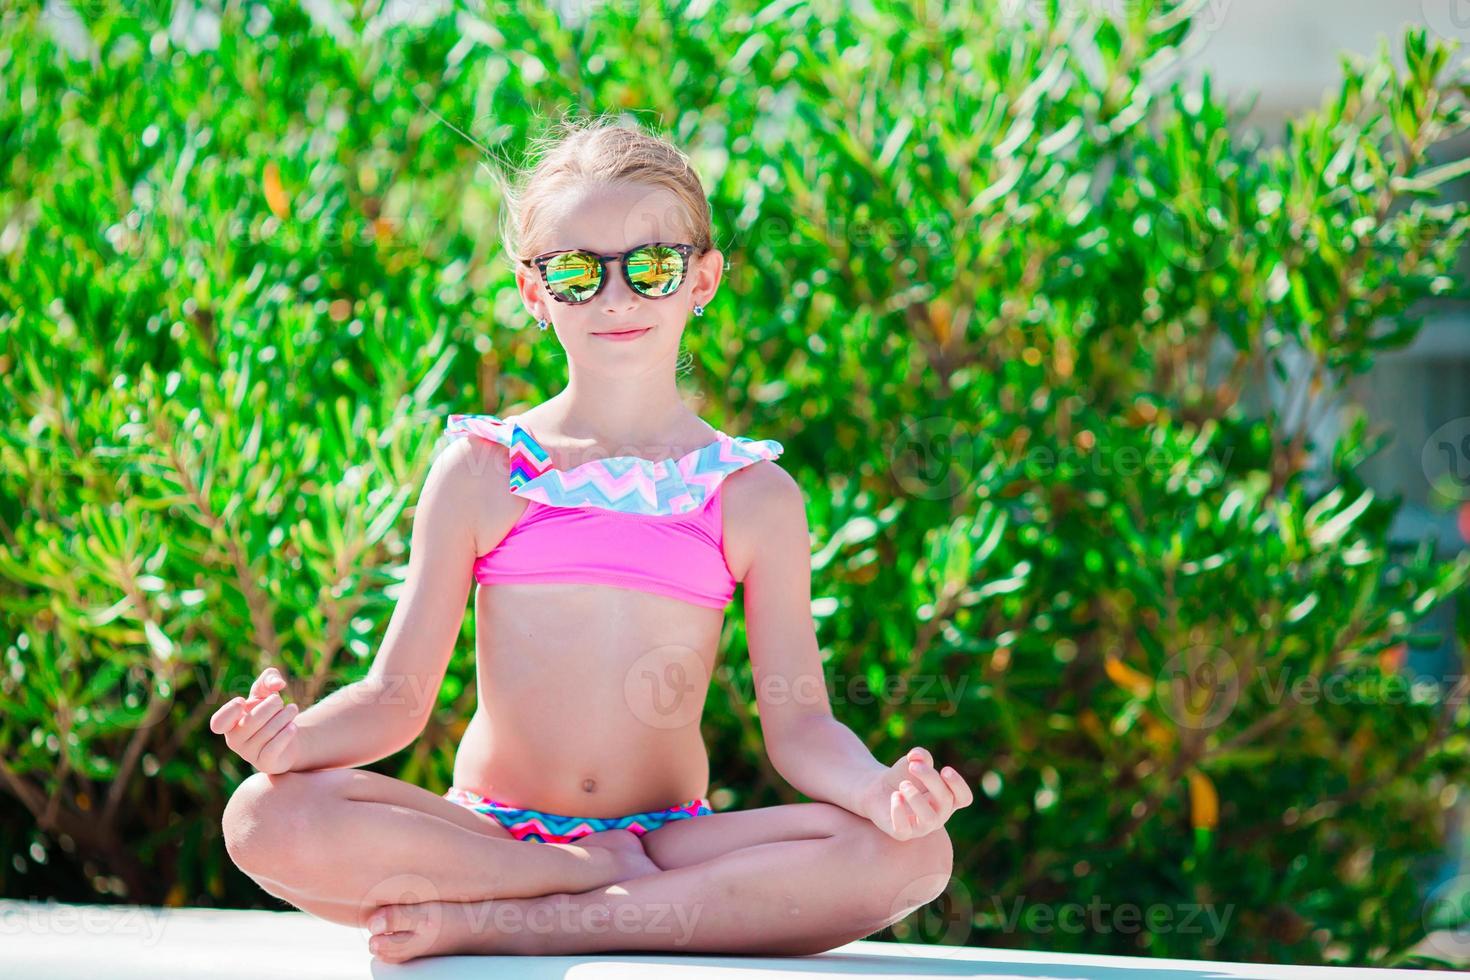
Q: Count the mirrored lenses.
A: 2